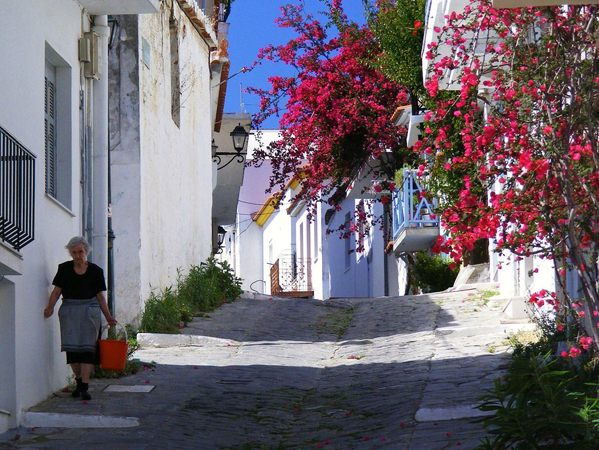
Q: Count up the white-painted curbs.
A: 4